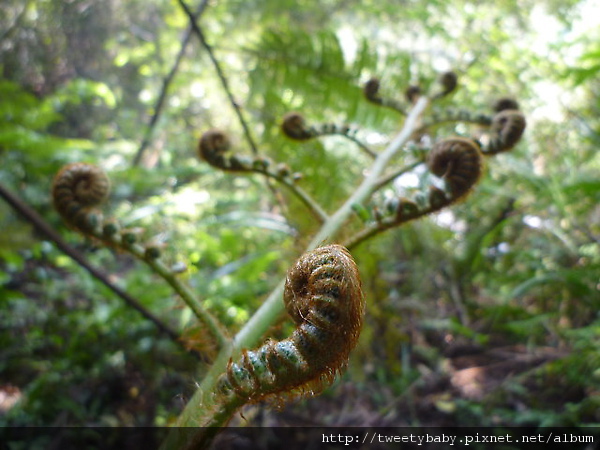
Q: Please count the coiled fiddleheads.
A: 10